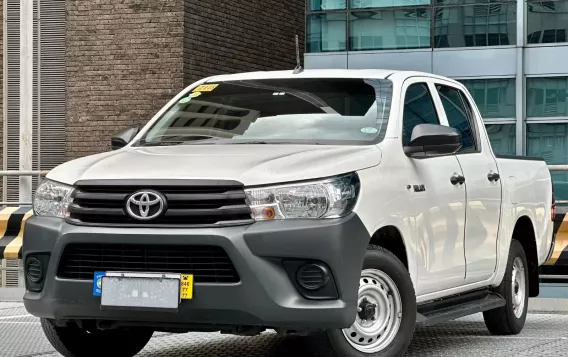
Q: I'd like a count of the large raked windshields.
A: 1